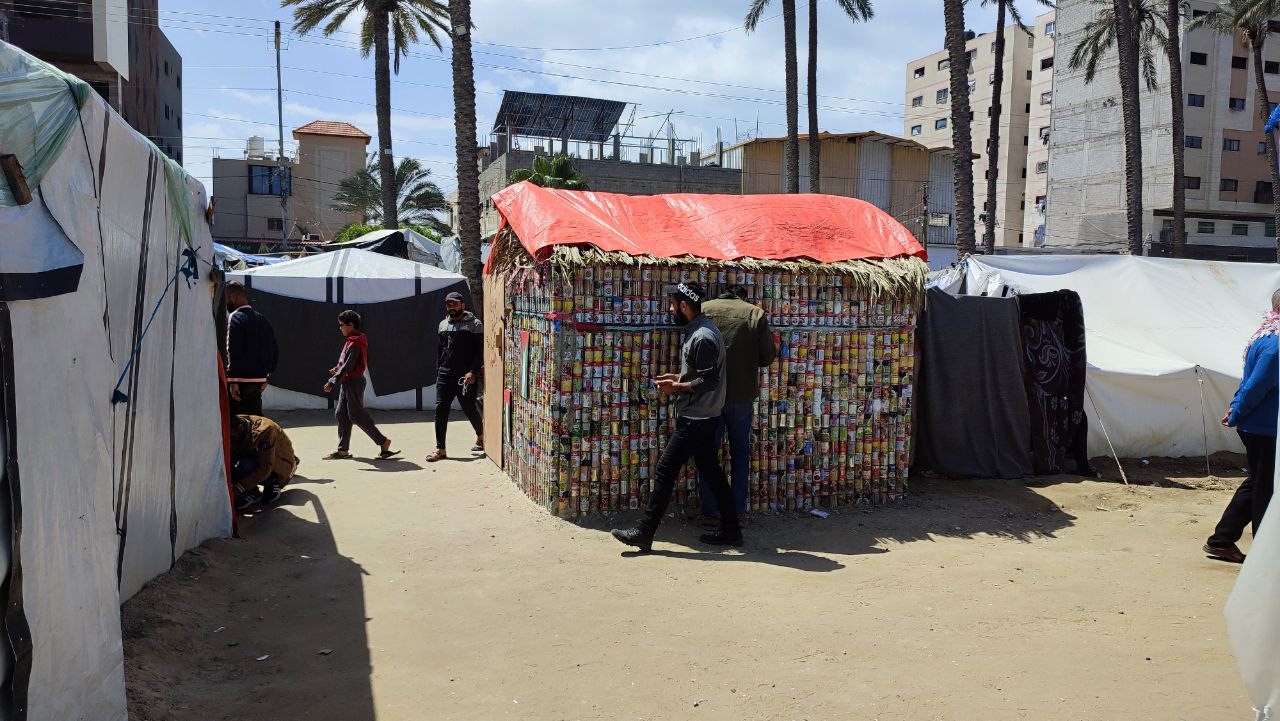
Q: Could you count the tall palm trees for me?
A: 9